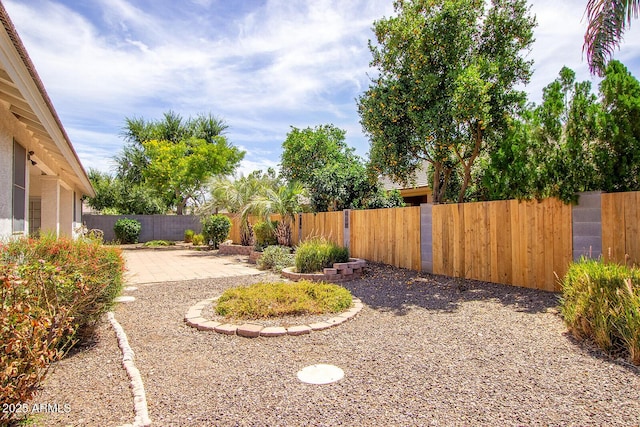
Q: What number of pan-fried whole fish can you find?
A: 0